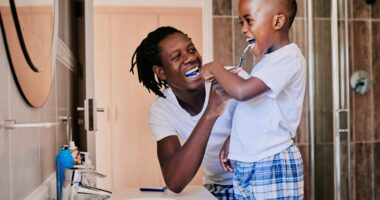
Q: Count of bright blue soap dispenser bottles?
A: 1